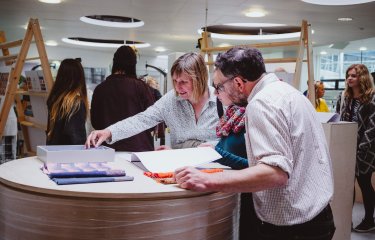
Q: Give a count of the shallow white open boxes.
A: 1